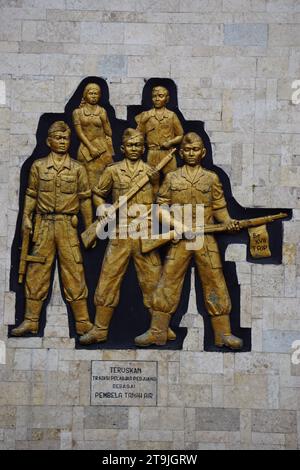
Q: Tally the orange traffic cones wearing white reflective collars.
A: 0